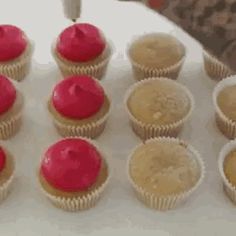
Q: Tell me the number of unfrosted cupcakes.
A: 6